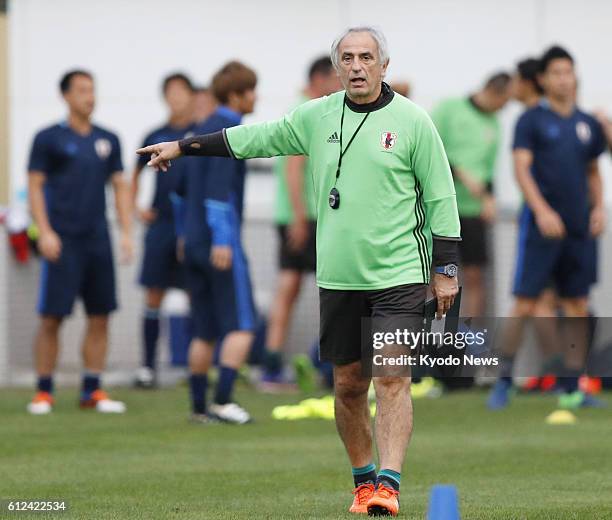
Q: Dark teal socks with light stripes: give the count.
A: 2